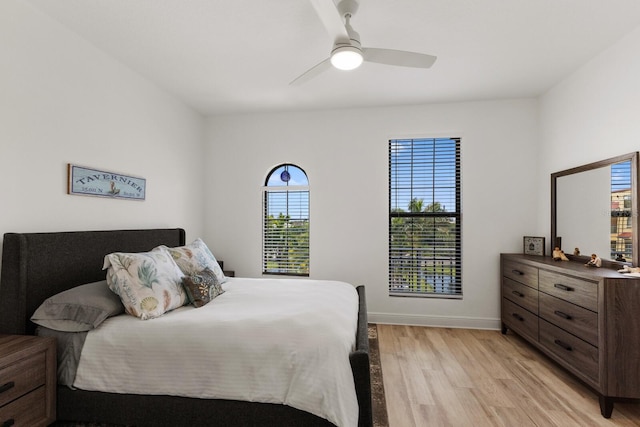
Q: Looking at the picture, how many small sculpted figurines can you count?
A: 3